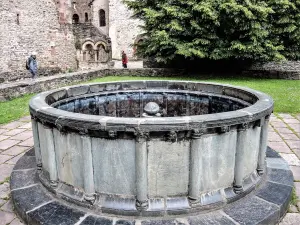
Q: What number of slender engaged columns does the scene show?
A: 7